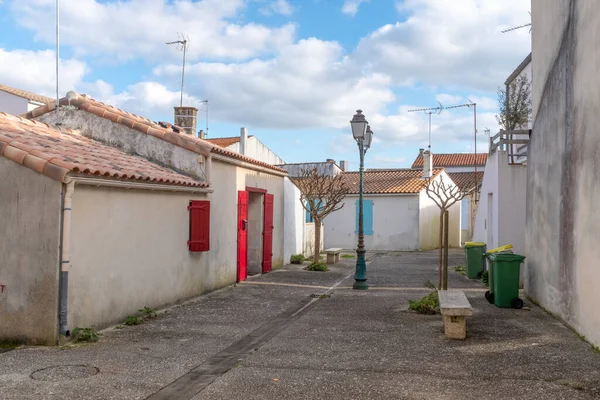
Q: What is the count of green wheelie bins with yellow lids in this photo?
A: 2